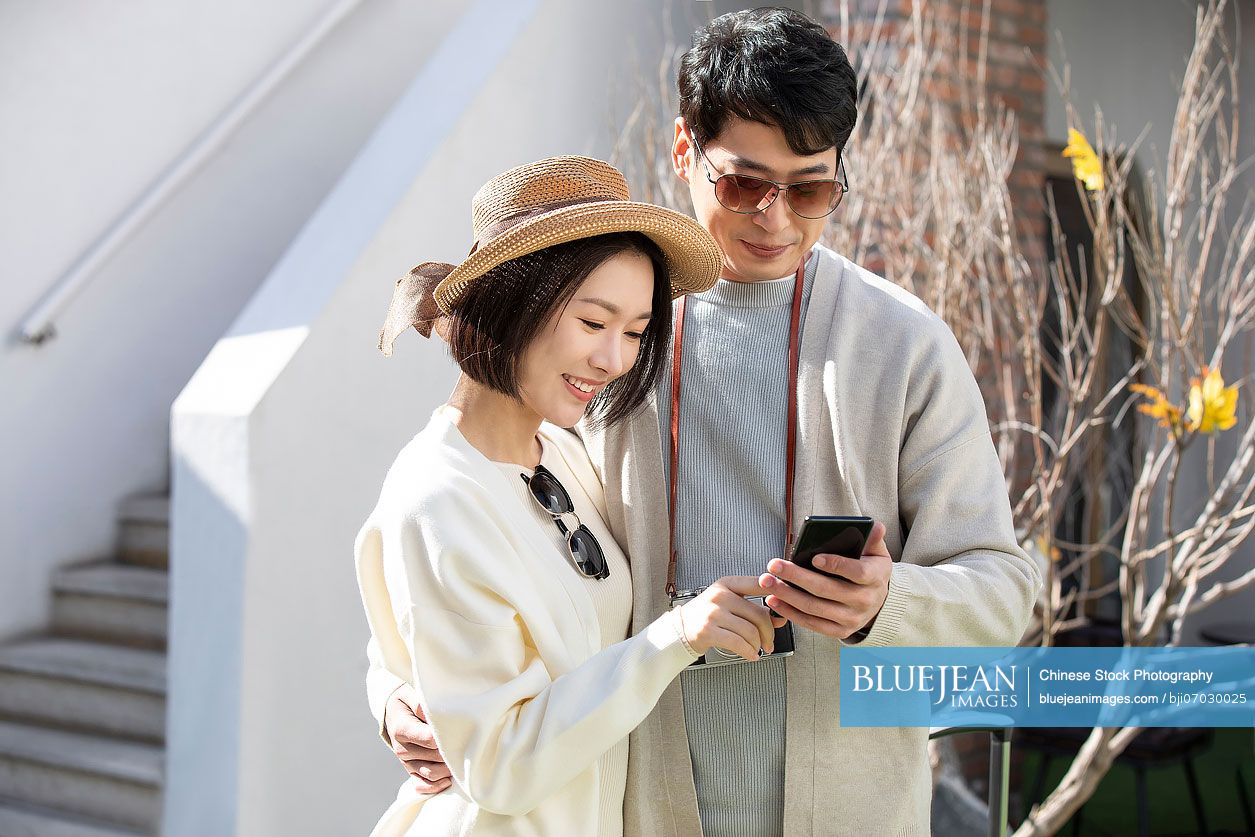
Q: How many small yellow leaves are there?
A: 3